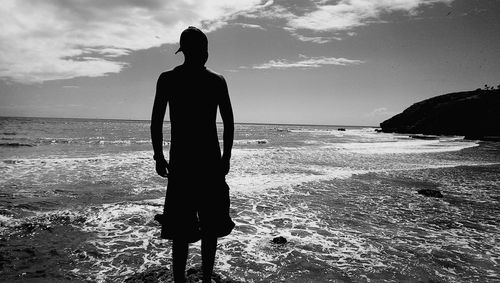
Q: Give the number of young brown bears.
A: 0